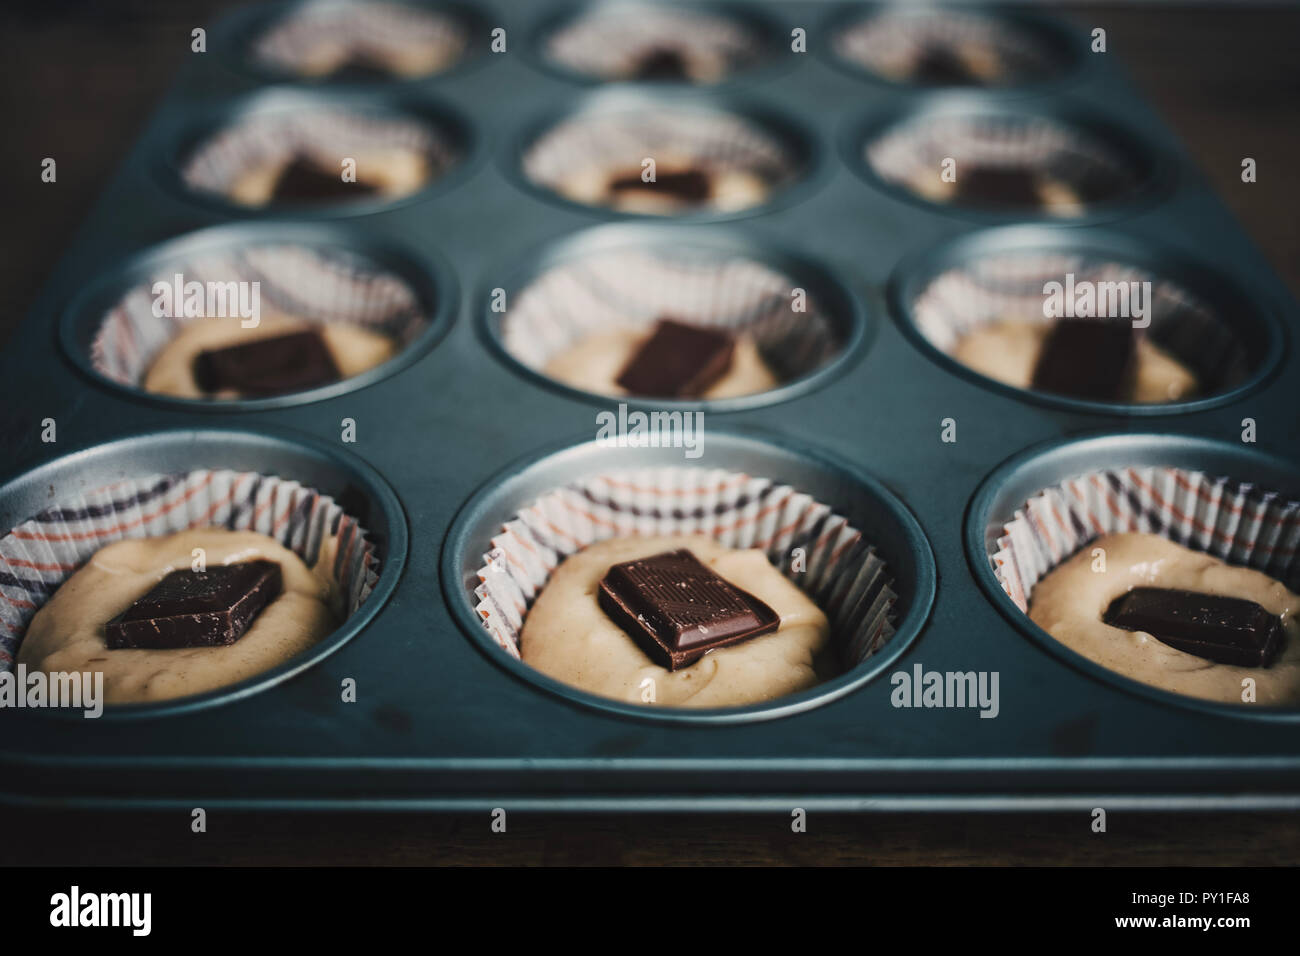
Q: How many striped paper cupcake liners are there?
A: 12